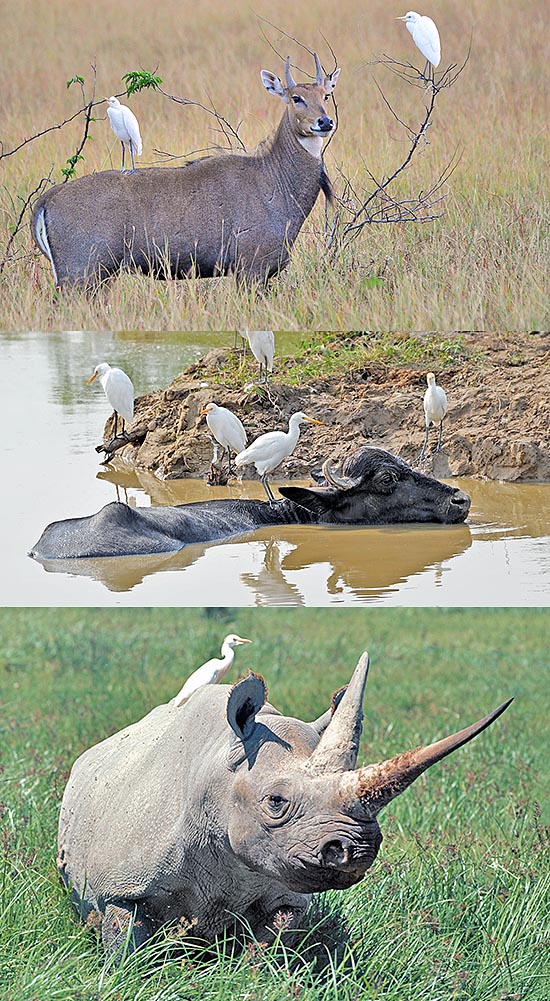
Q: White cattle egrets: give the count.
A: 8